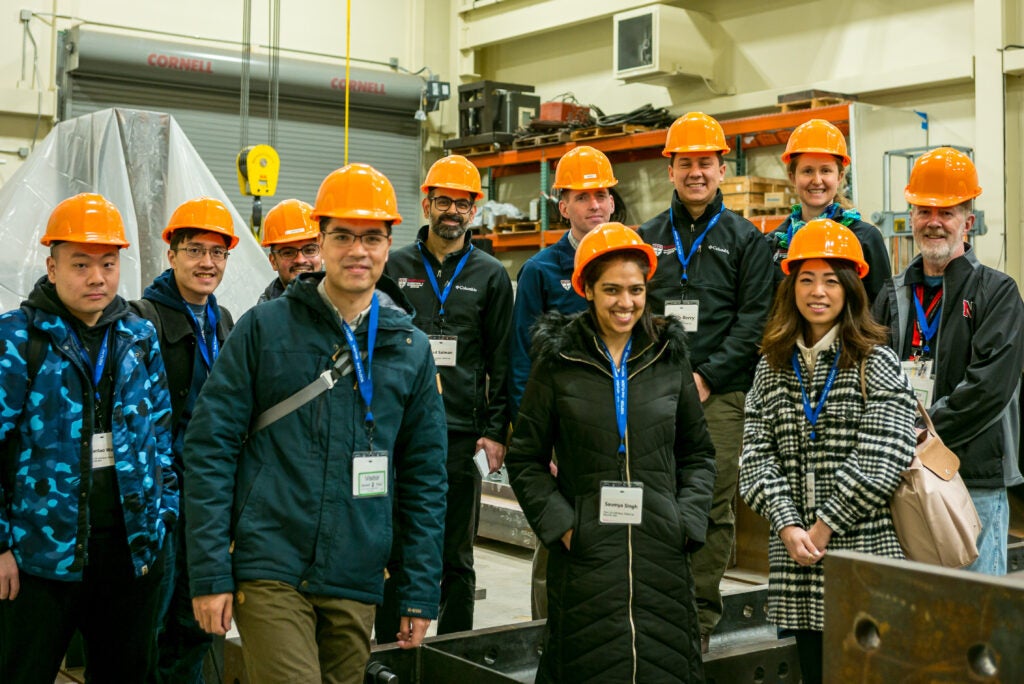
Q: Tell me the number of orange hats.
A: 11